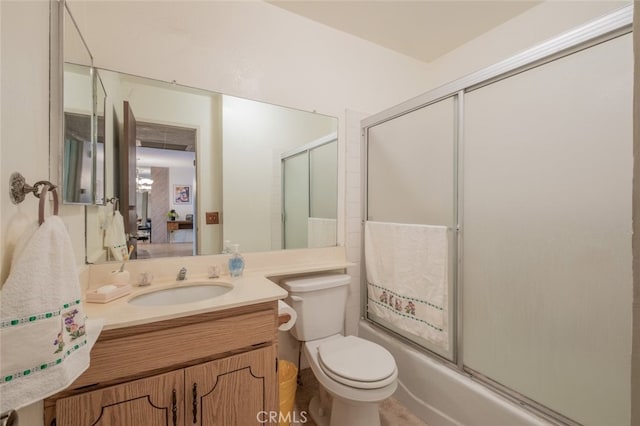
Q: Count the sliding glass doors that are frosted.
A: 2